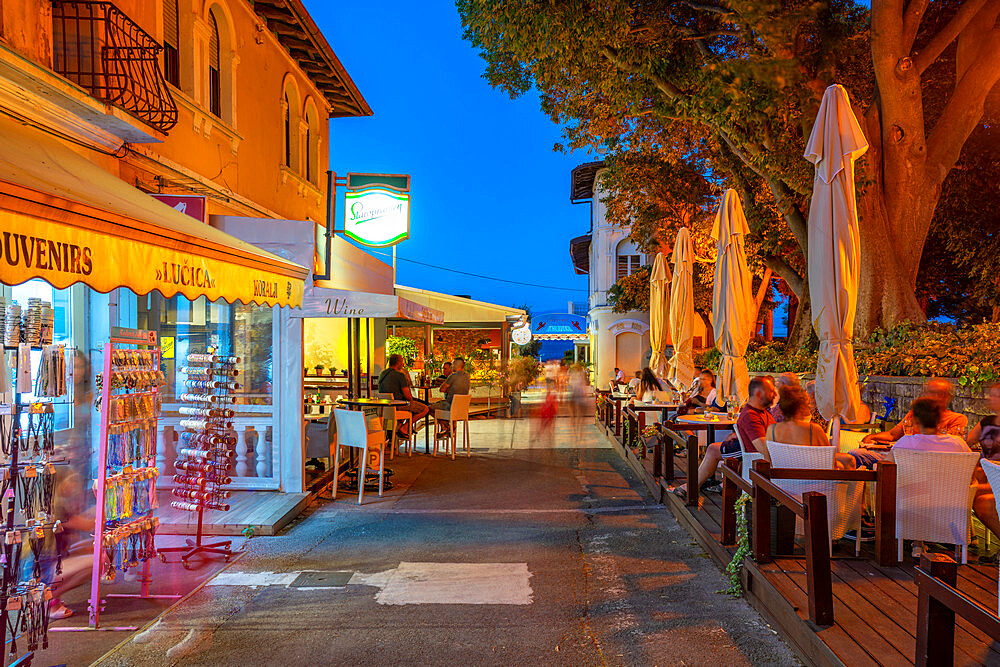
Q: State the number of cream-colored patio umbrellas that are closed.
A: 4